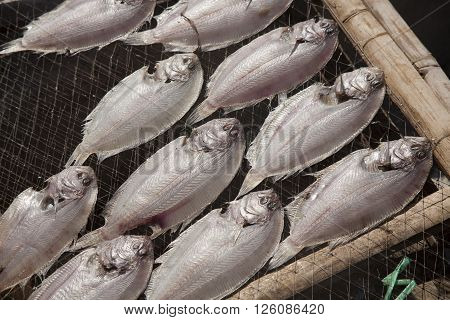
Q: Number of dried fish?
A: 10